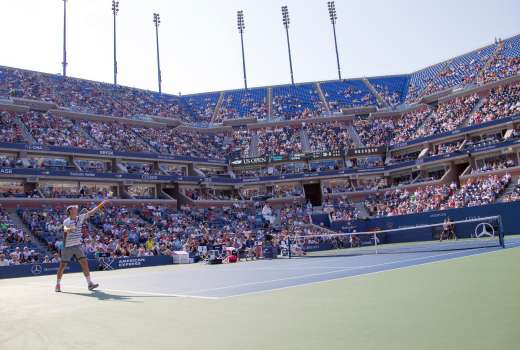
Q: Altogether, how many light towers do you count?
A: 6